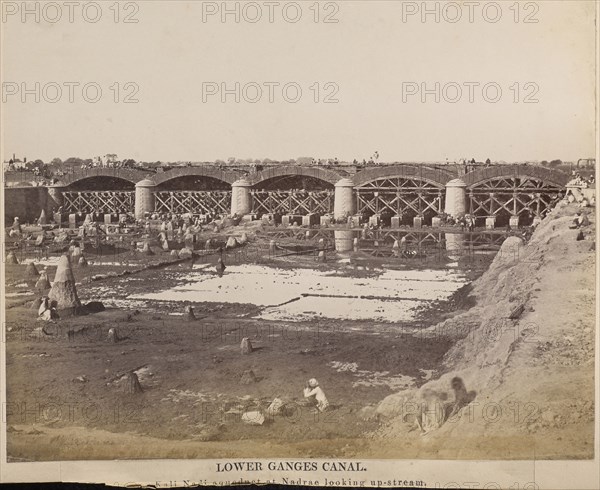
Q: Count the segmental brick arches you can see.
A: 5